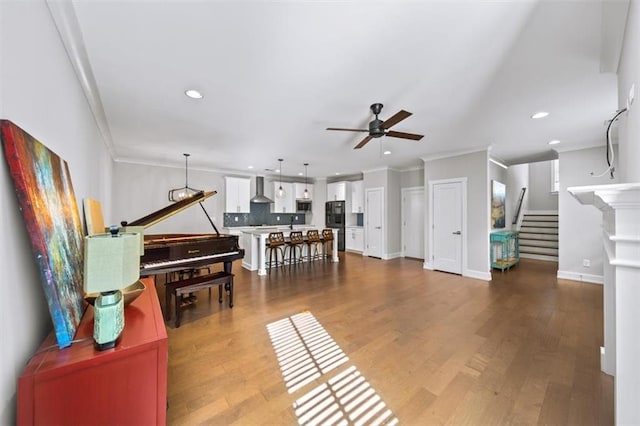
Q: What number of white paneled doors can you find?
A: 3